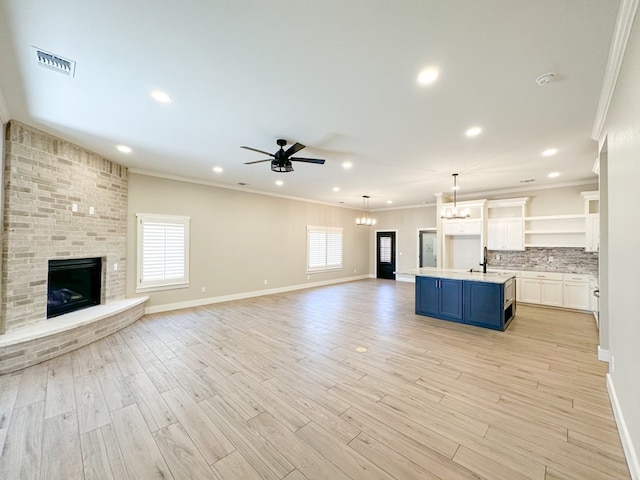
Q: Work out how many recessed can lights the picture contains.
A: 12